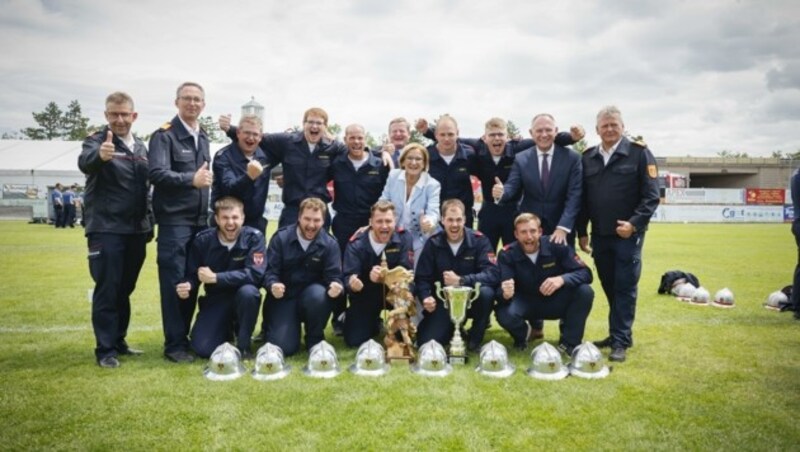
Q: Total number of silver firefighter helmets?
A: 8